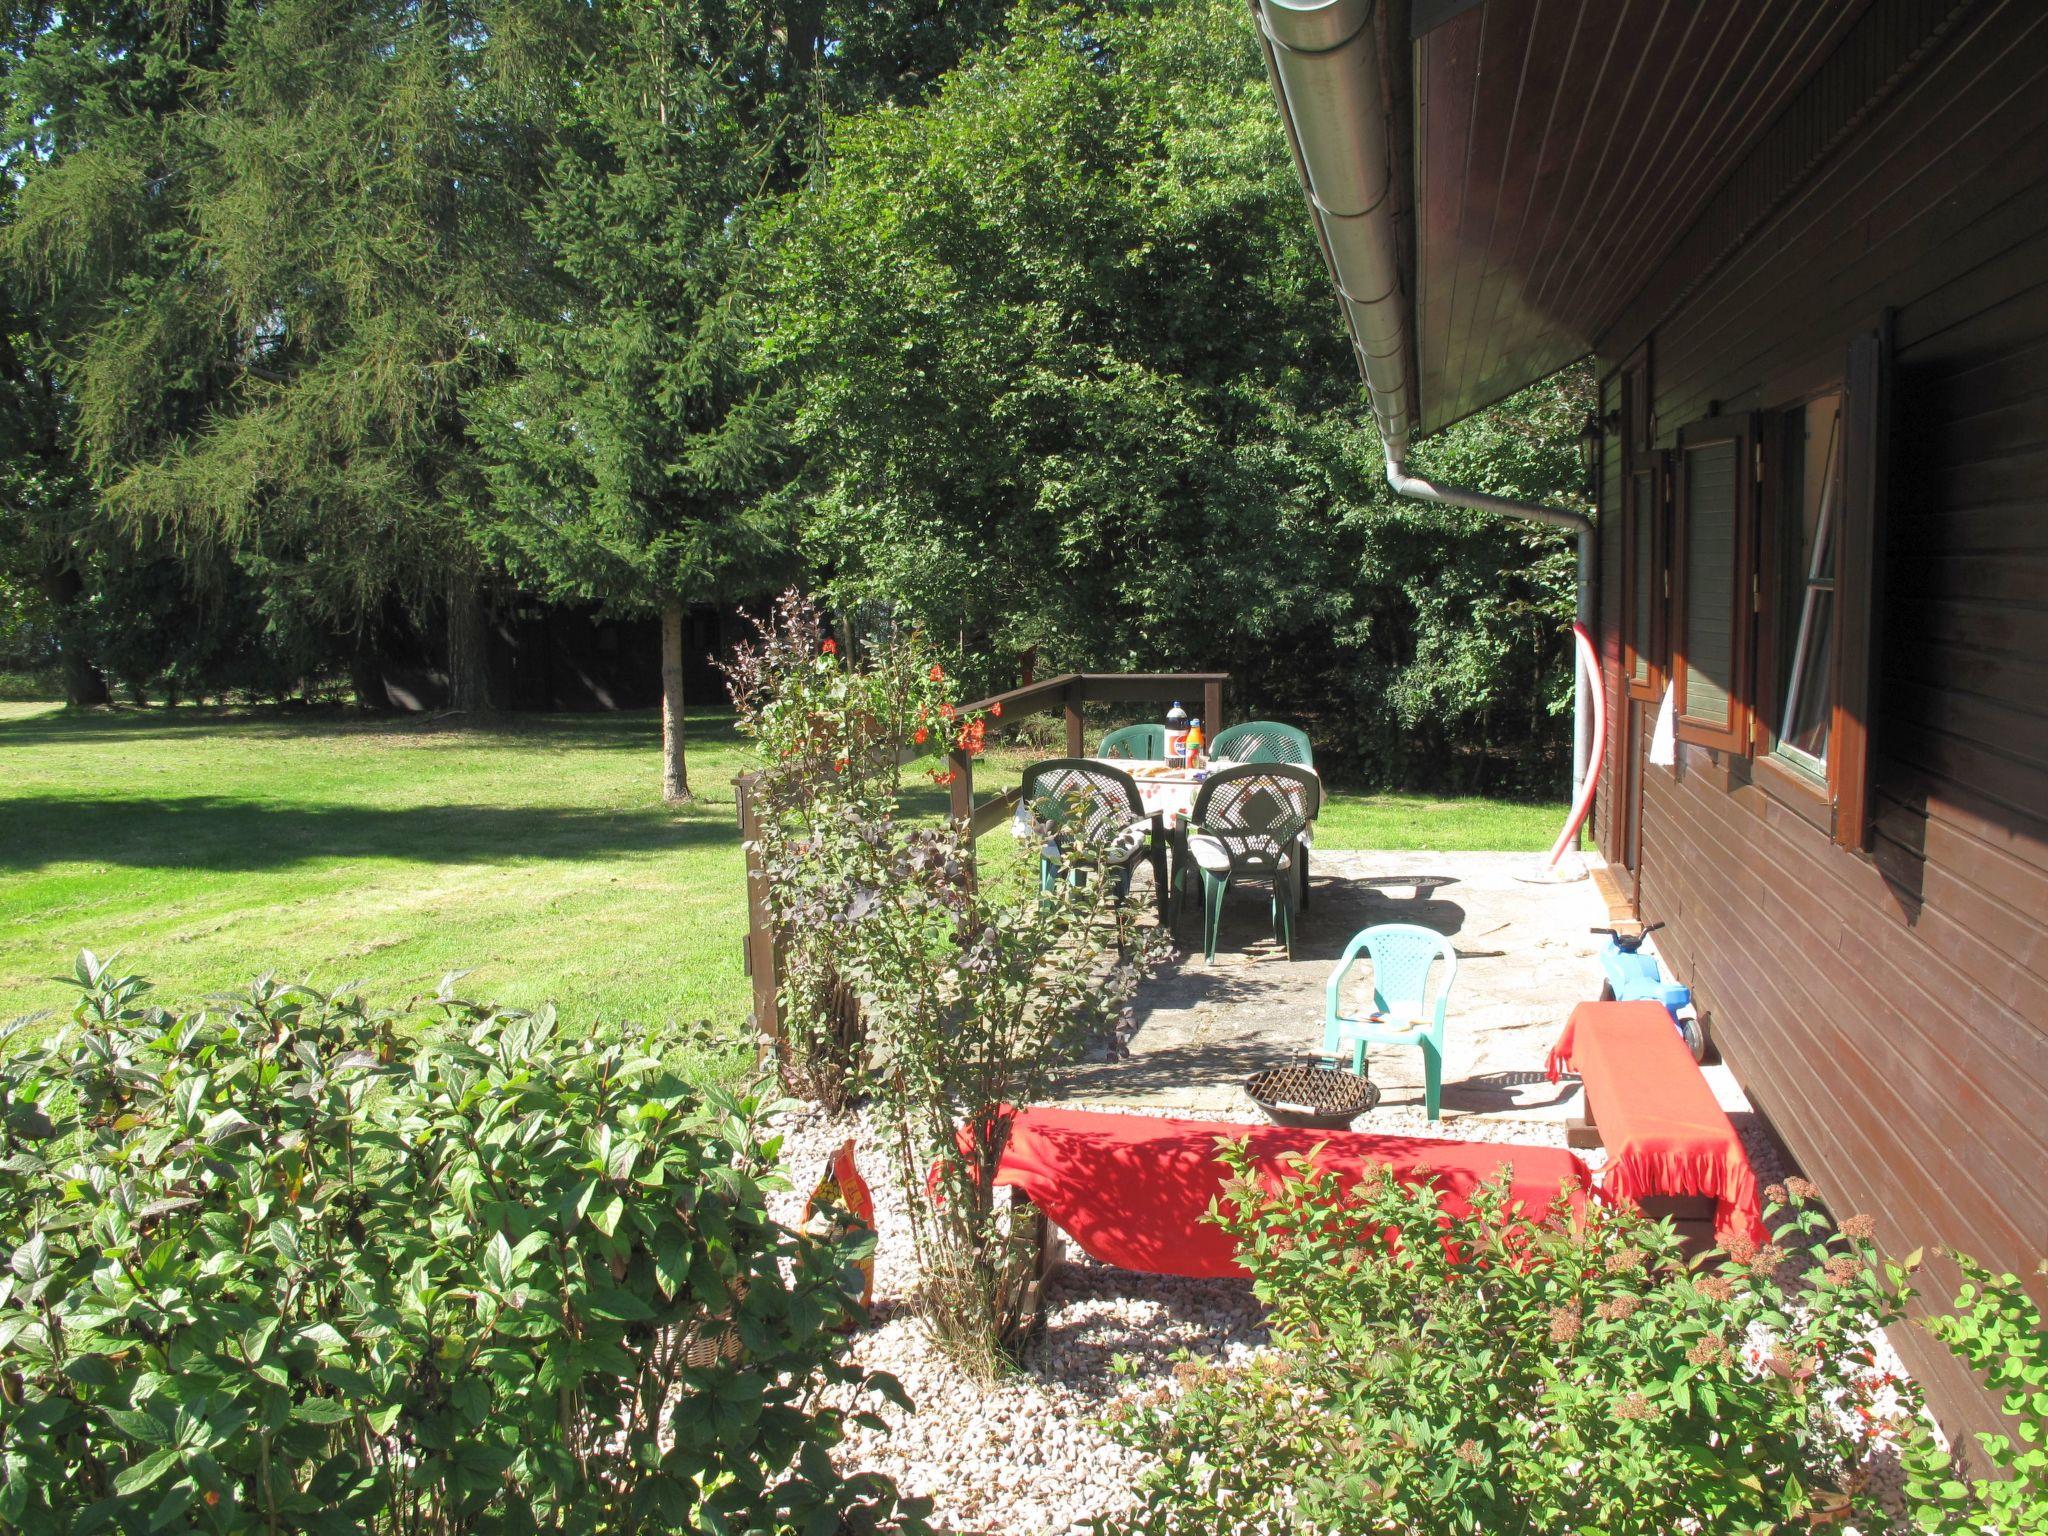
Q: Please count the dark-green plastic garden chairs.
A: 4